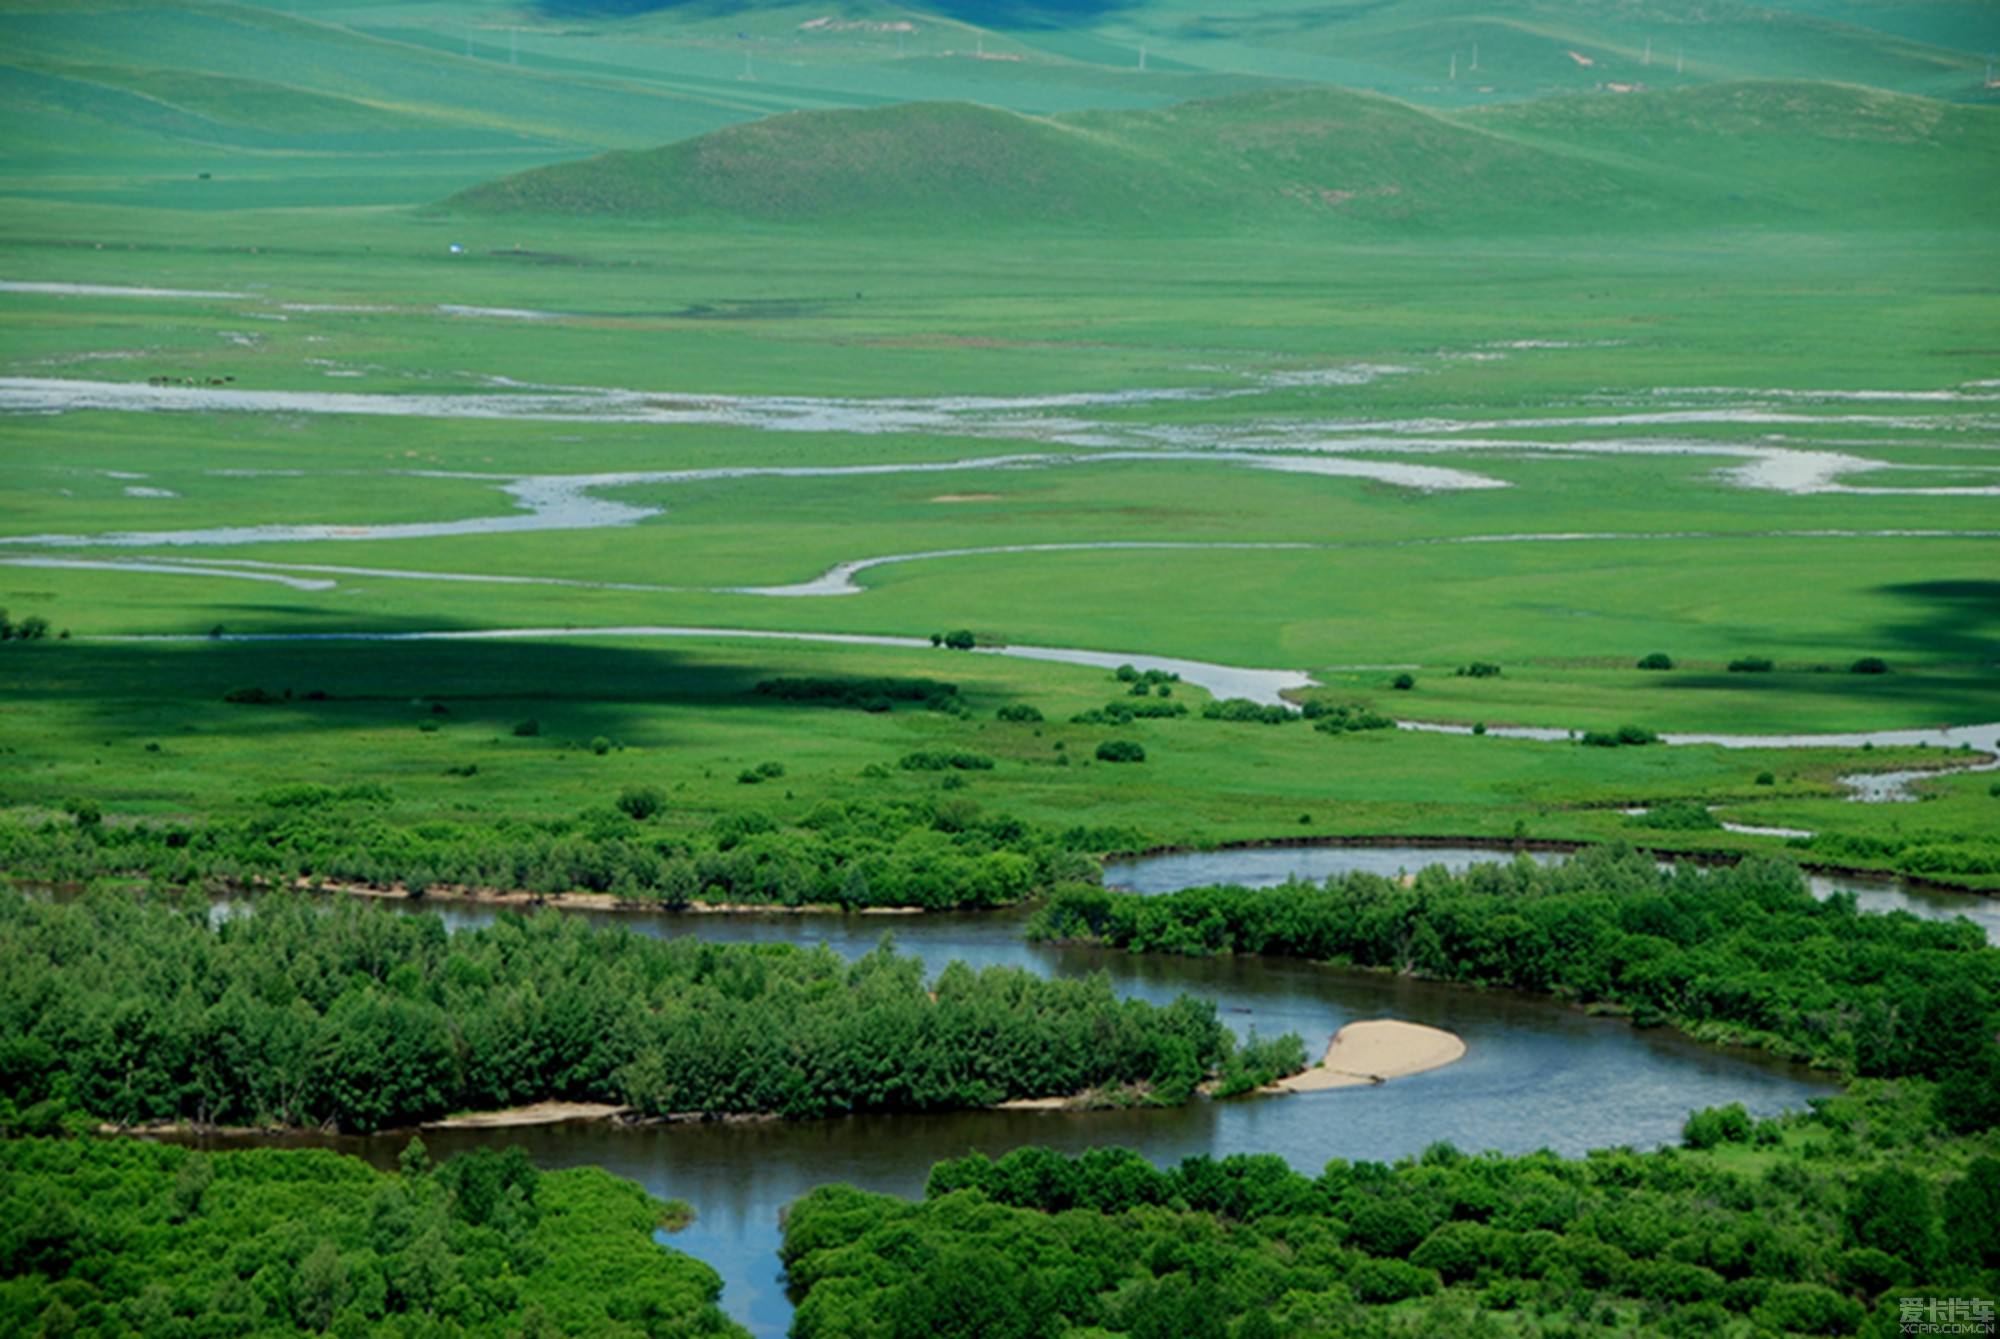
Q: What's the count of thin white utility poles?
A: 11